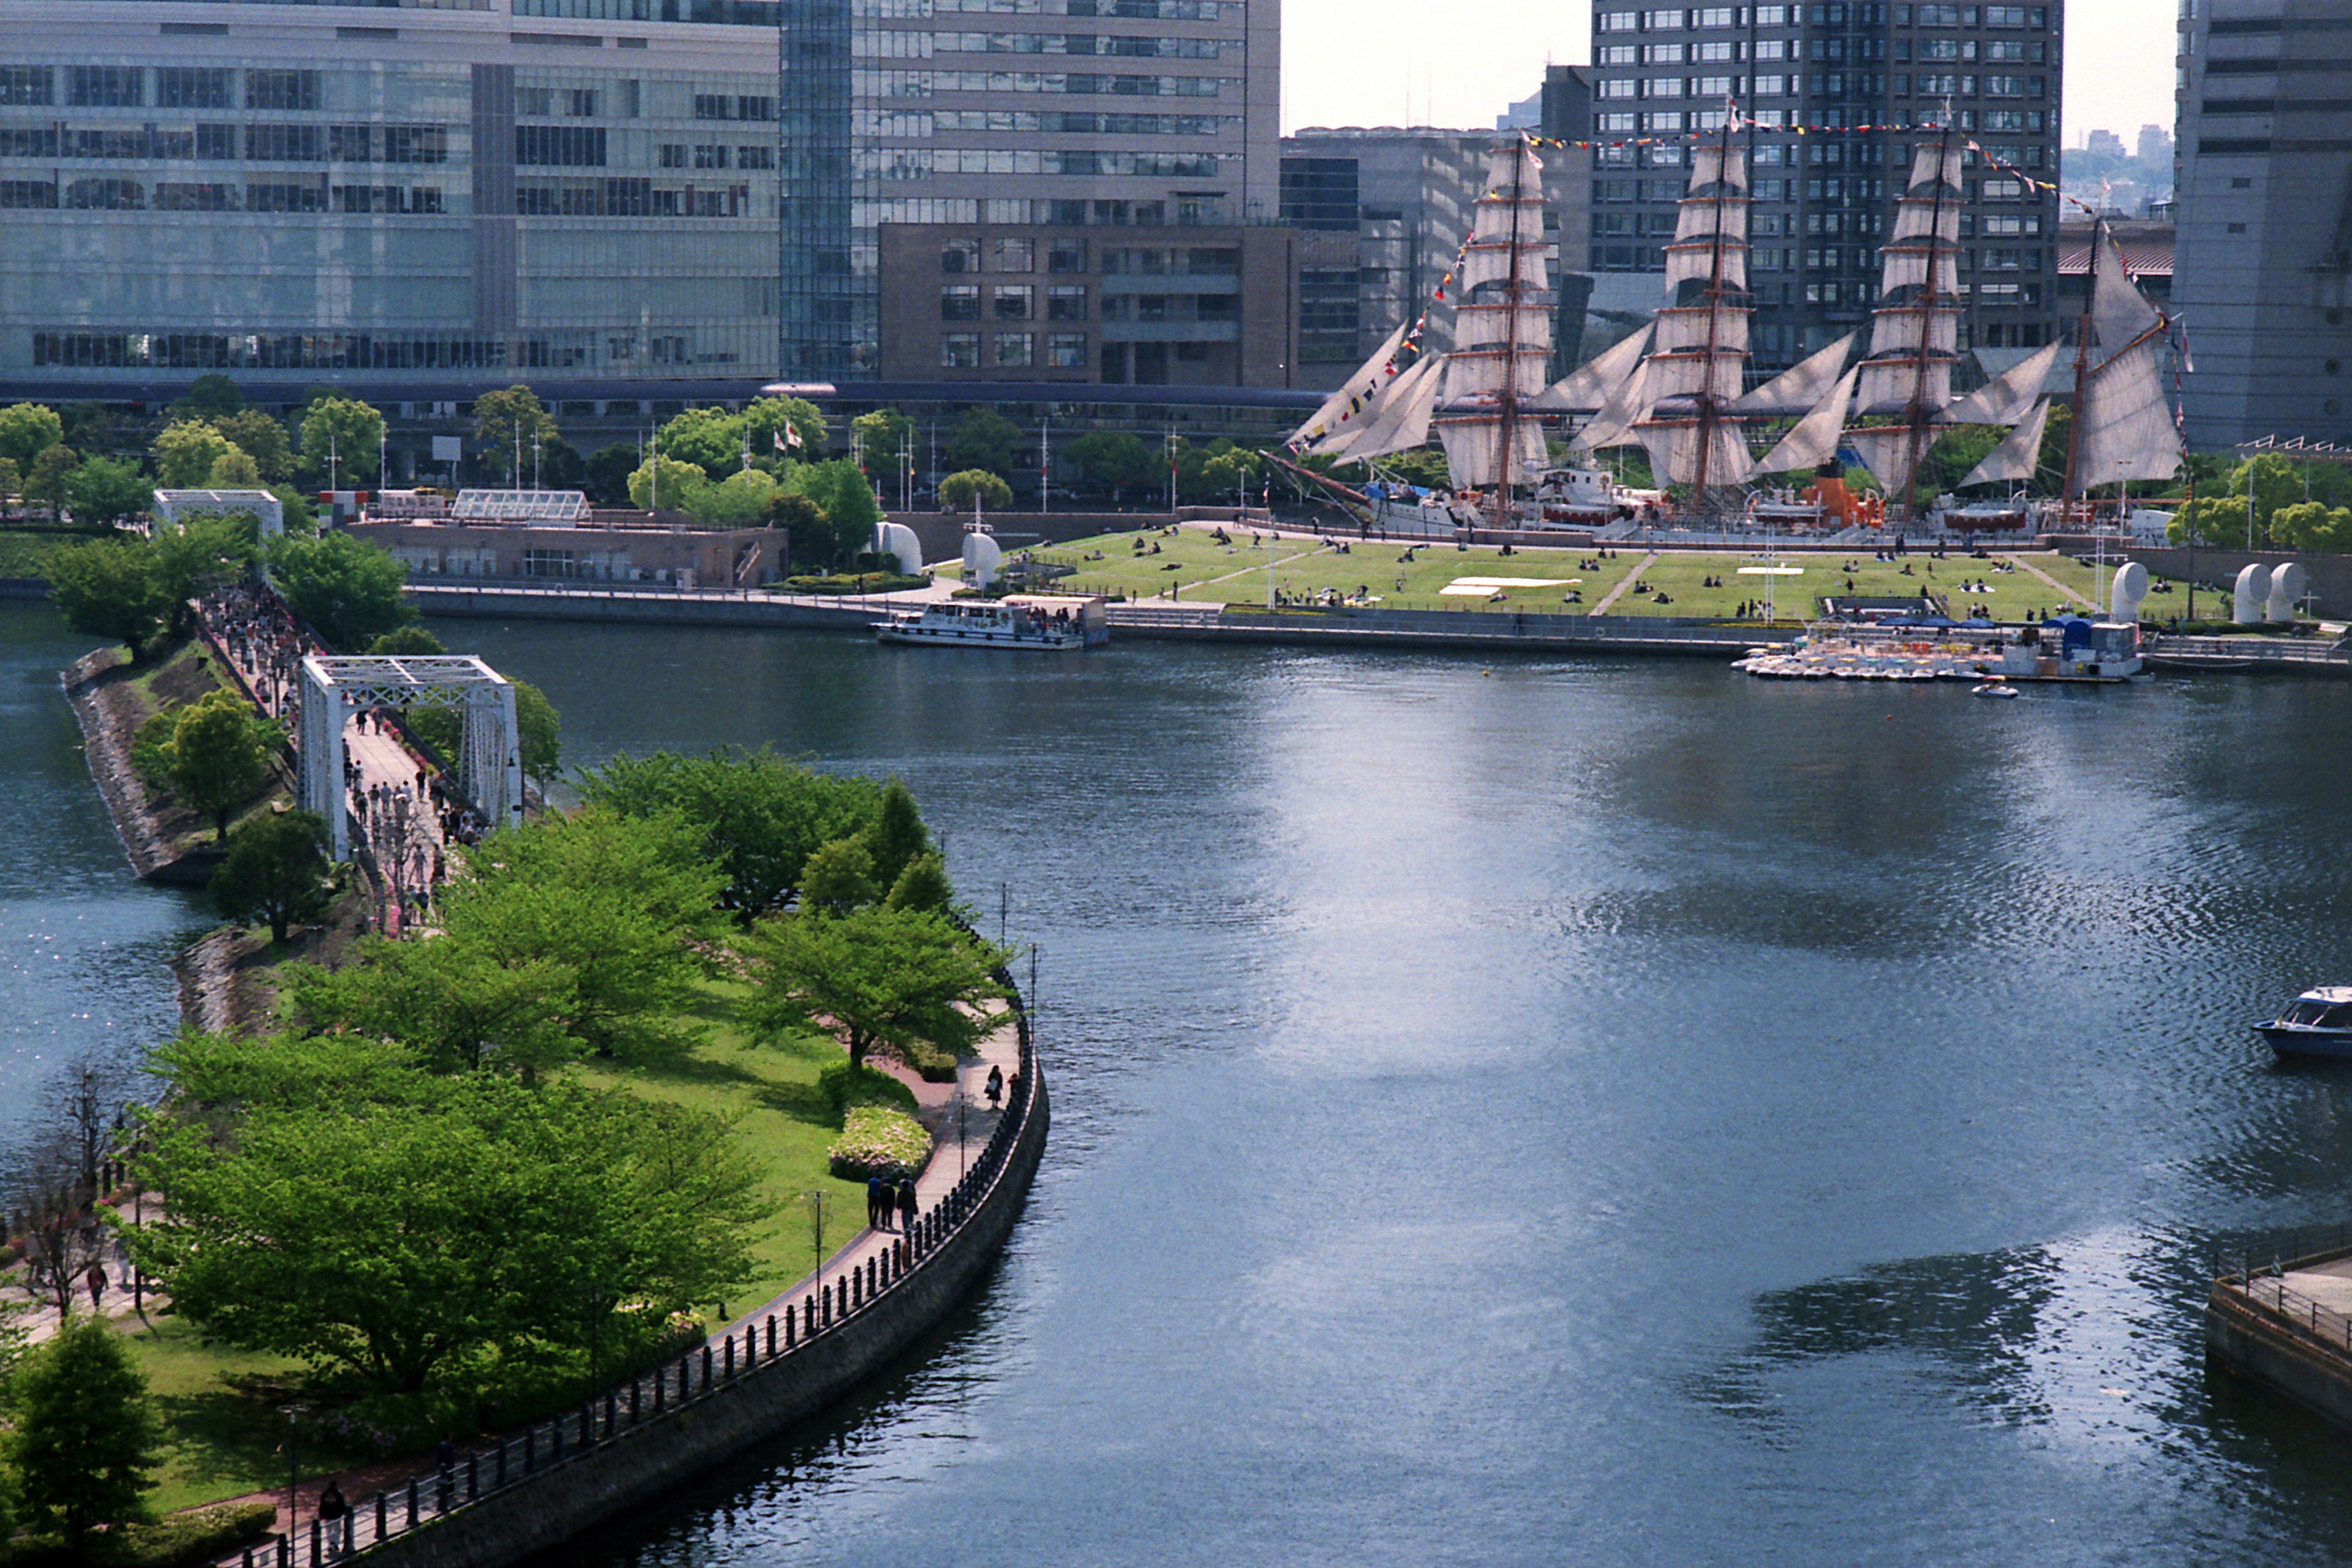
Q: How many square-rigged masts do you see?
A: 3